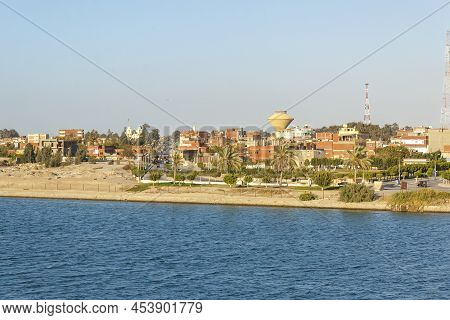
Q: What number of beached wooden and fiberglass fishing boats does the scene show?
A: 0